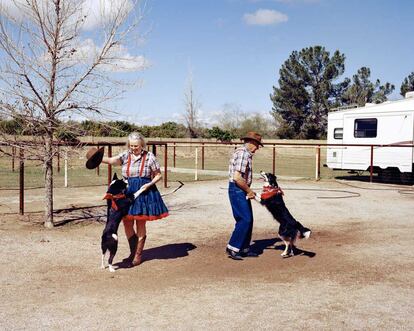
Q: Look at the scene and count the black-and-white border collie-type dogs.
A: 2